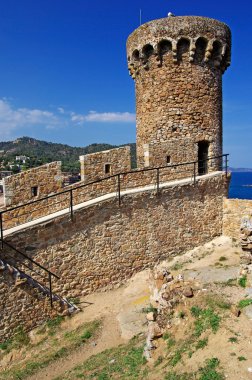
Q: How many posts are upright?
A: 7